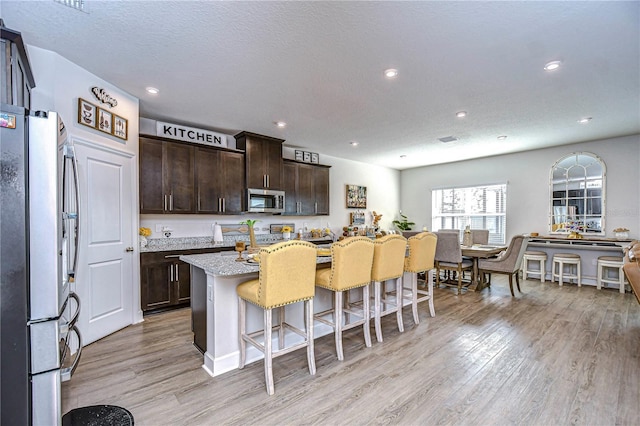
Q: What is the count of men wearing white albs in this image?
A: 0